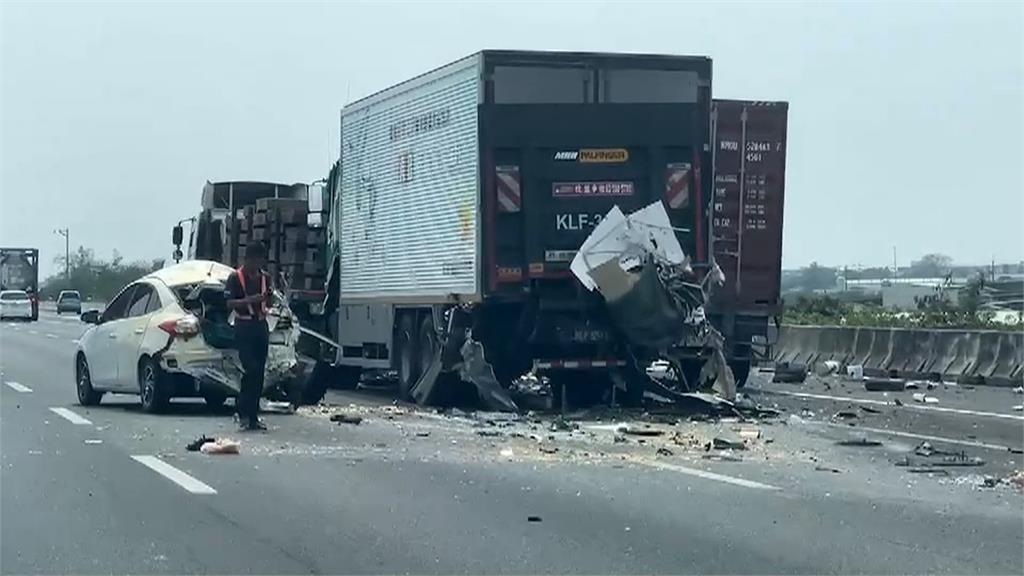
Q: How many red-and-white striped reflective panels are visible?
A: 2